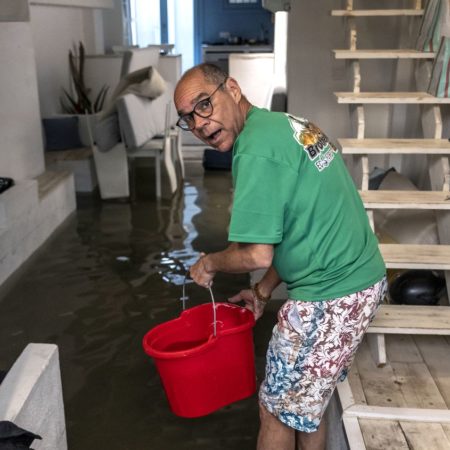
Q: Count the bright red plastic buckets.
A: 1